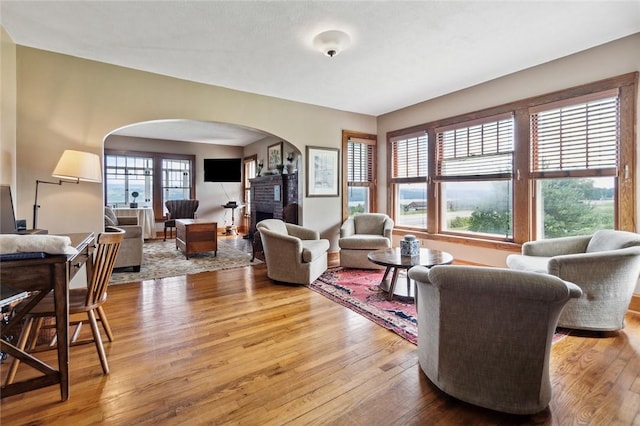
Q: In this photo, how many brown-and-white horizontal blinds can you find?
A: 4